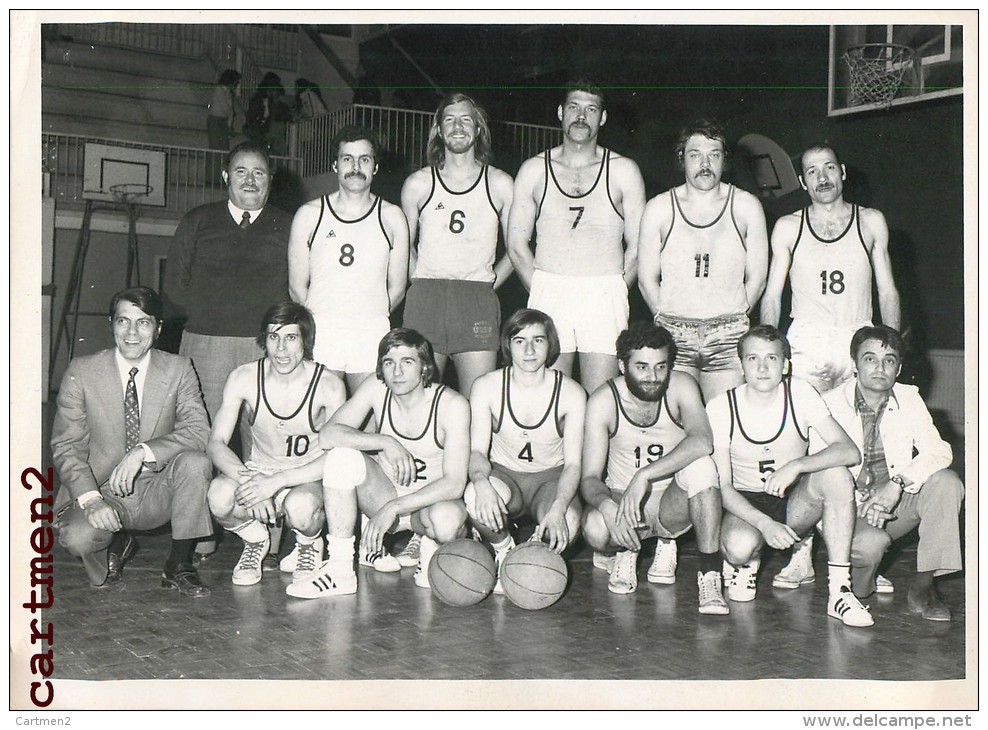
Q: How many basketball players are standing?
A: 5